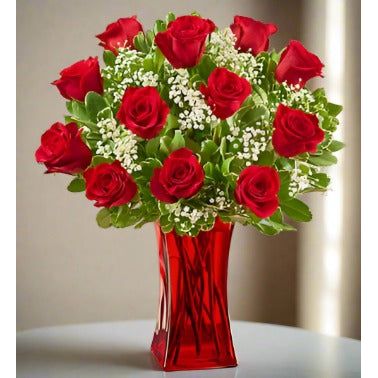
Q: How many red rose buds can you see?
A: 12